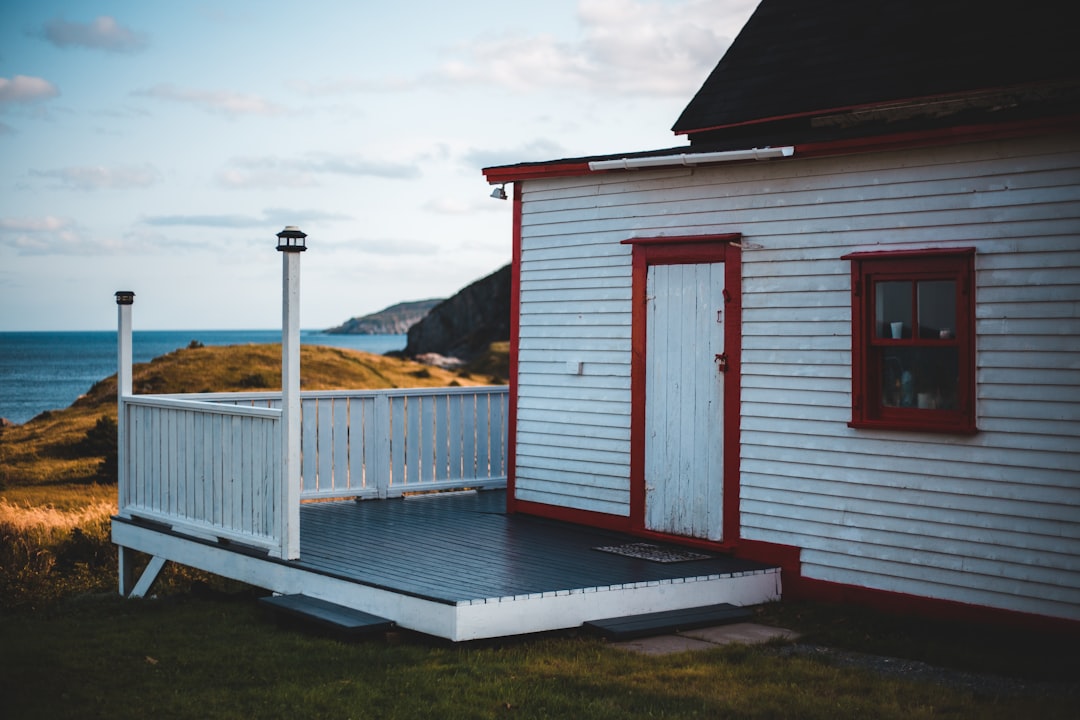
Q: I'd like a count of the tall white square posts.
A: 2